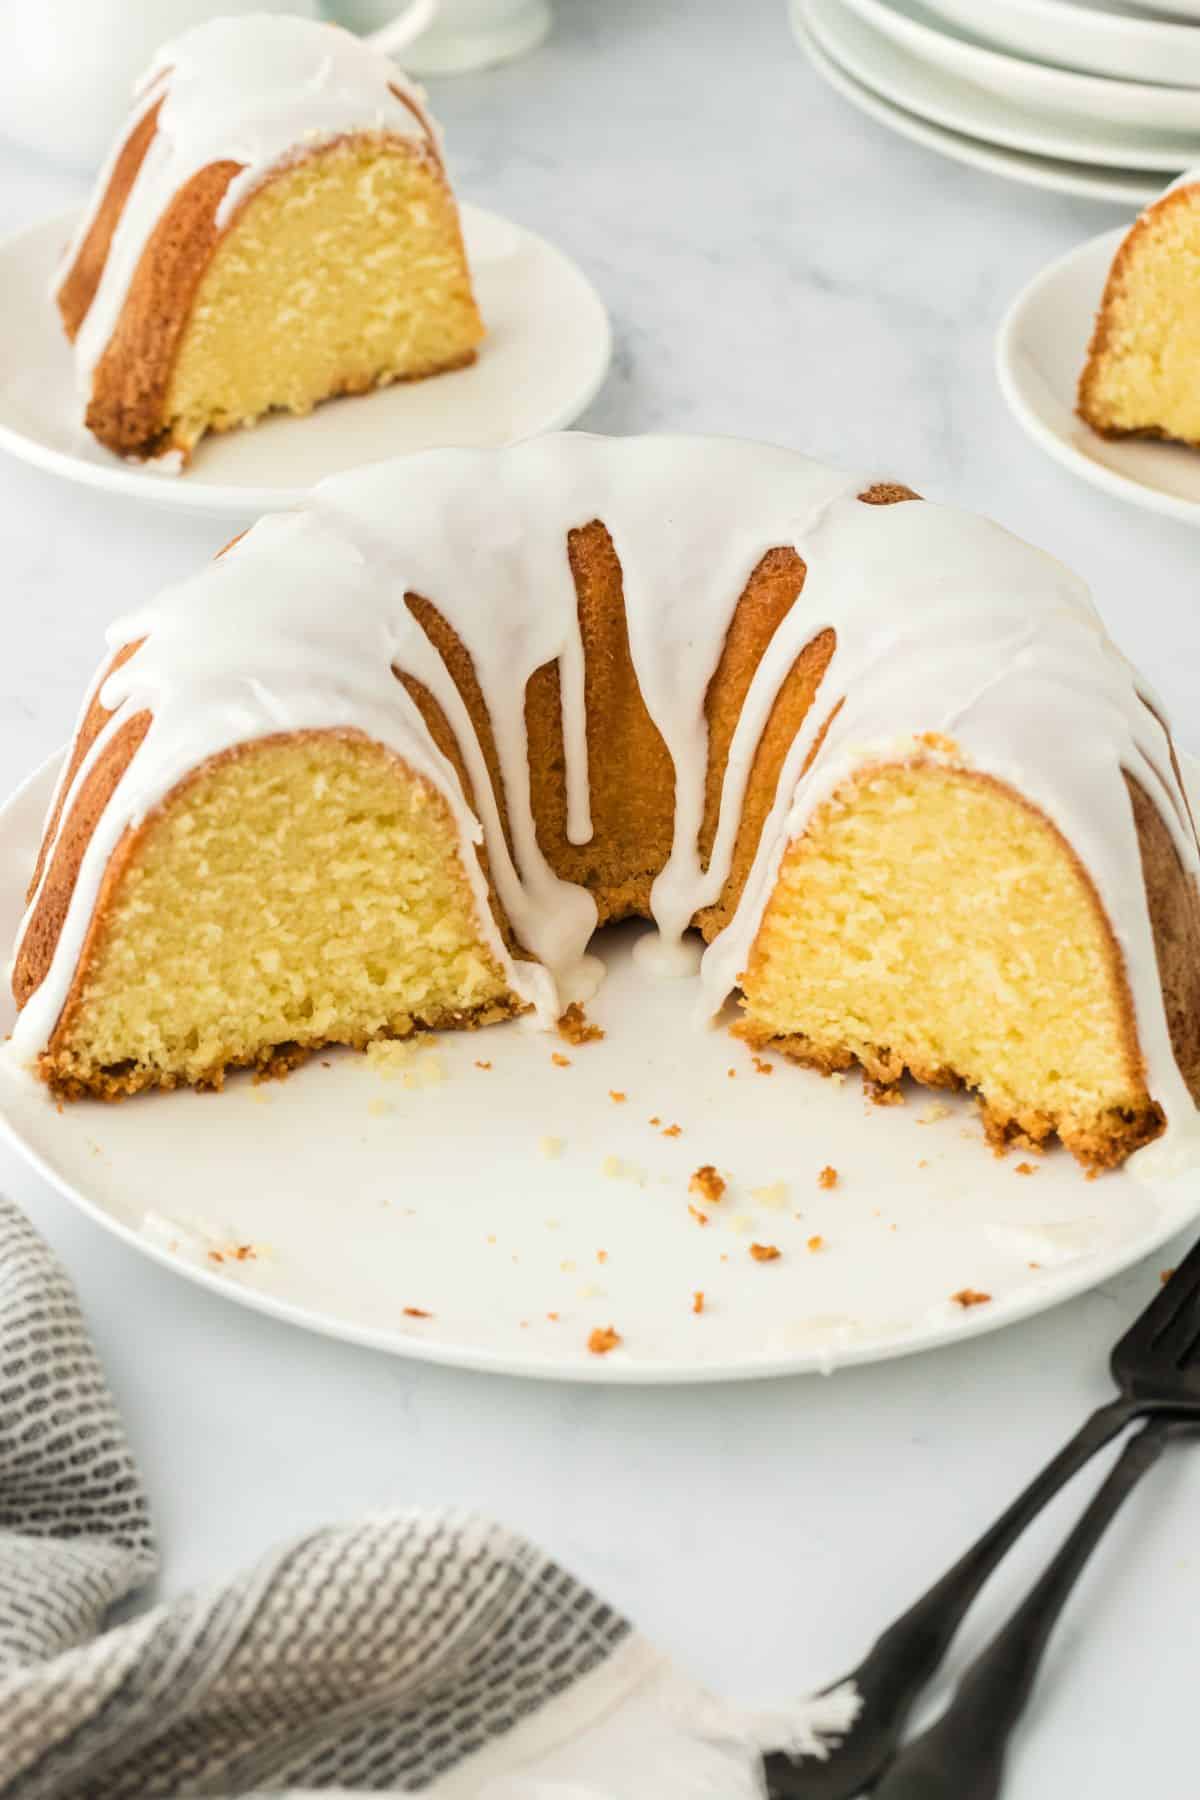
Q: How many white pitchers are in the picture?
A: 1